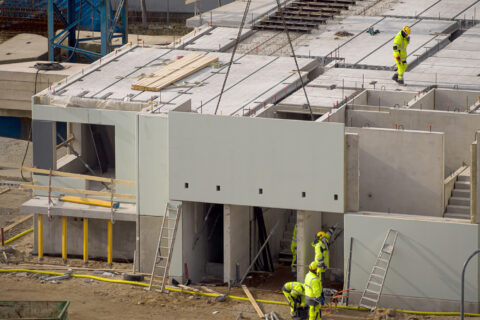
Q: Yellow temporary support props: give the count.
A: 4